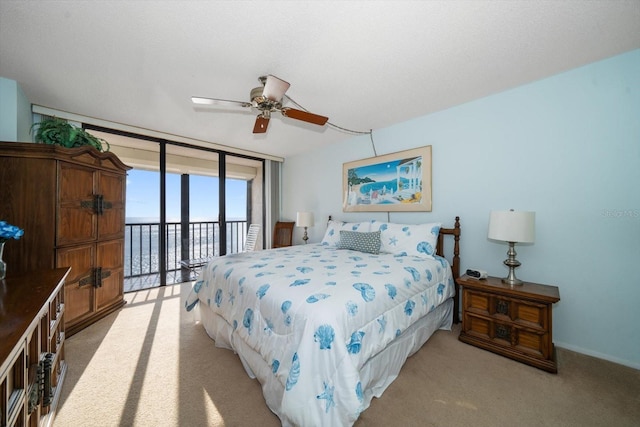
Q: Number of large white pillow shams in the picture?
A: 2